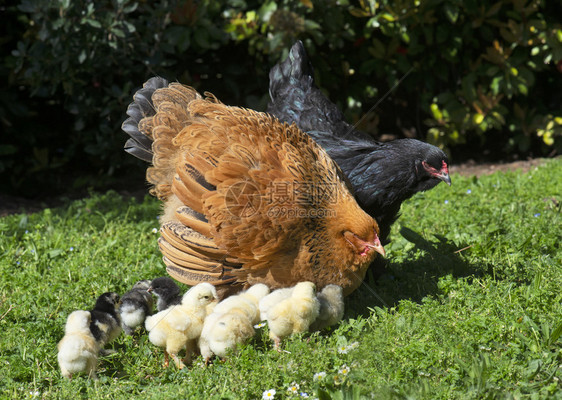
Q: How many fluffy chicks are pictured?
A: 10